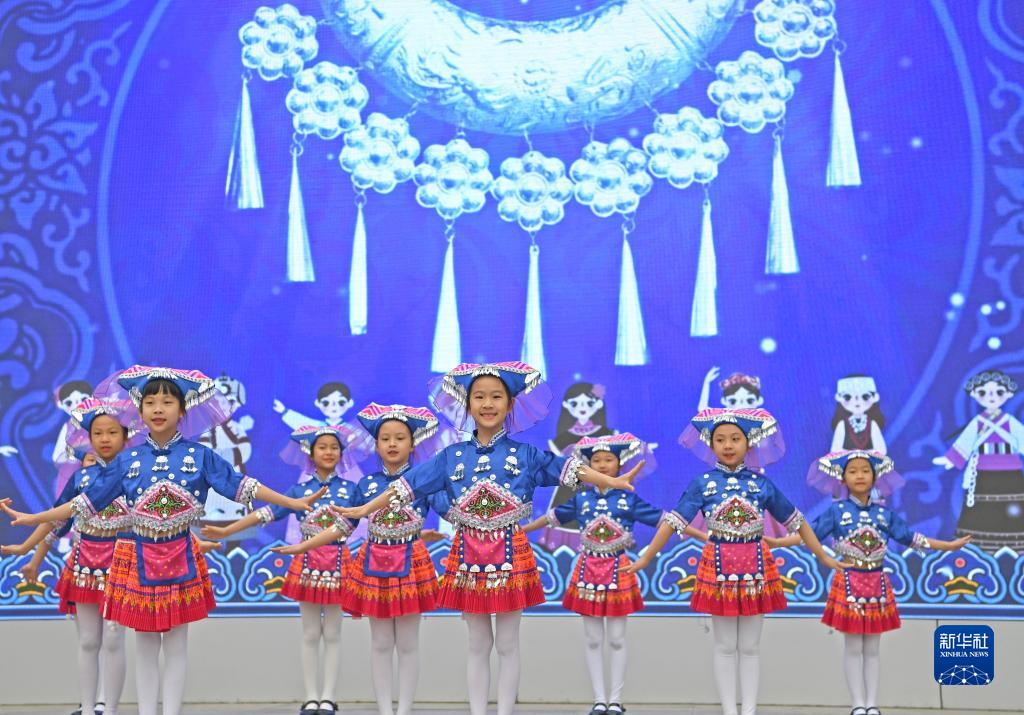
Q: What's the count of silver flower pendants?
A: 9